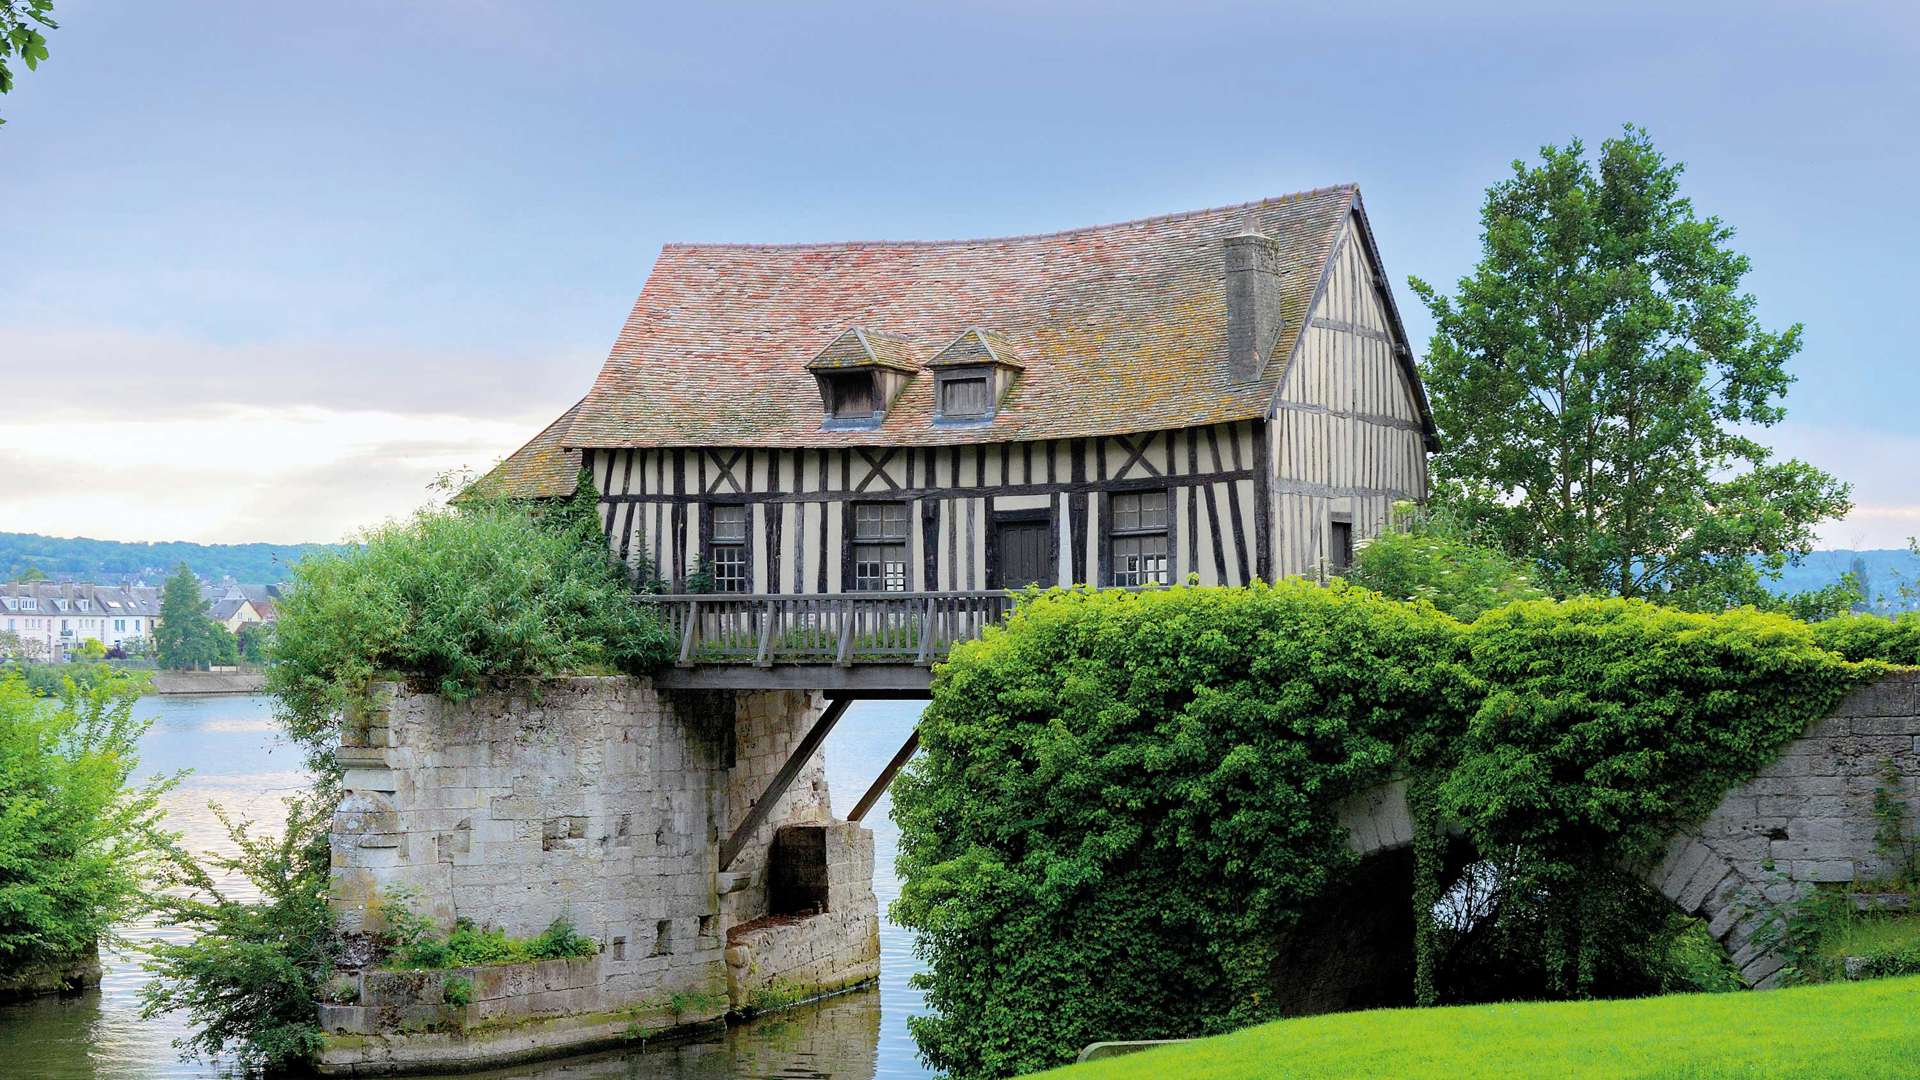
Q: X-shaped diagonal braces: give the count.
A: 3